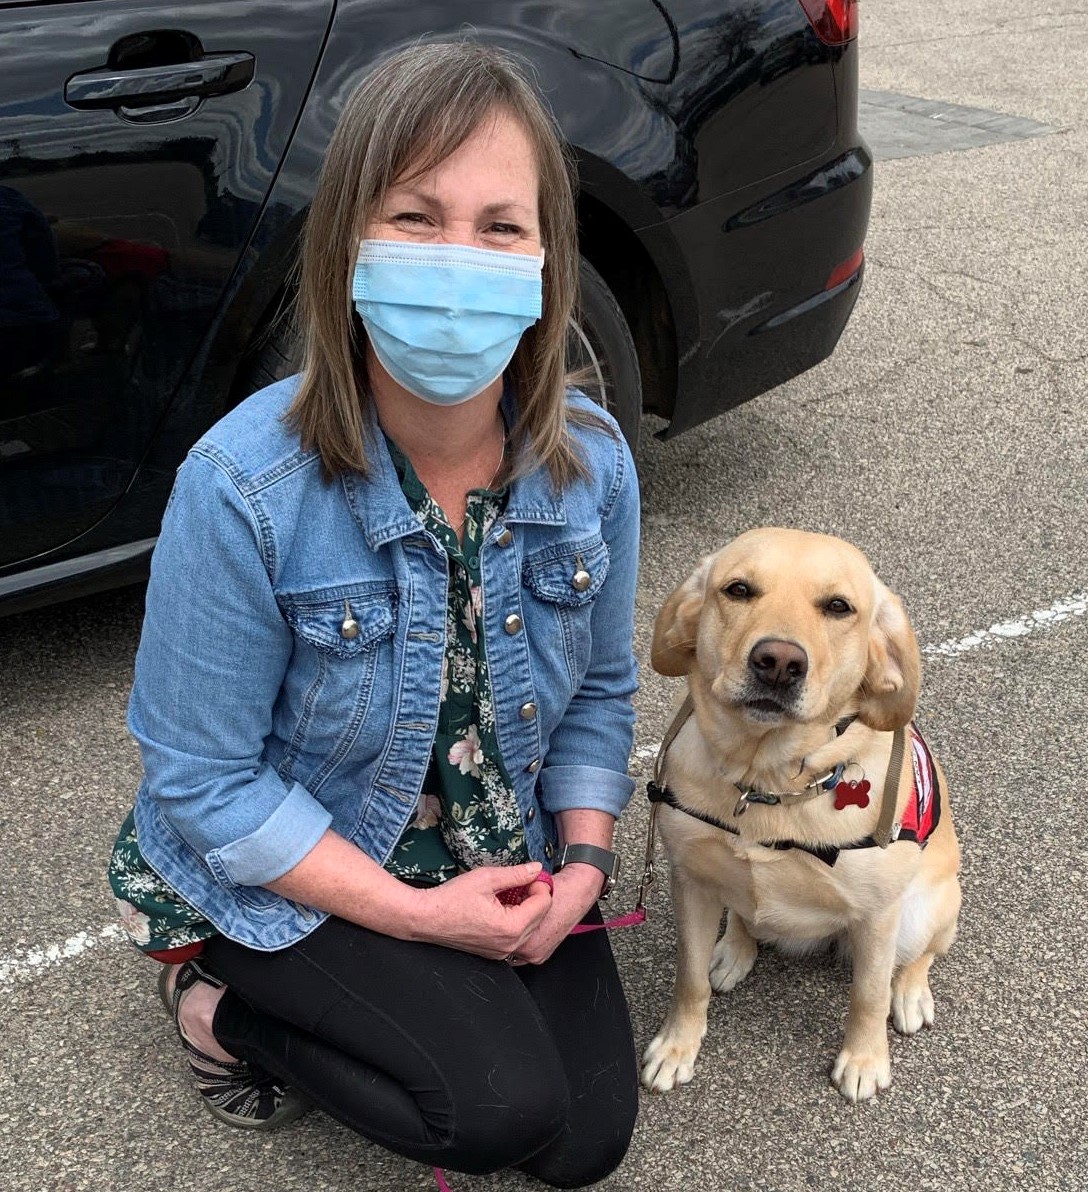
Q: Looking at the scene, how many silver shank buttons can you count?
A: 8